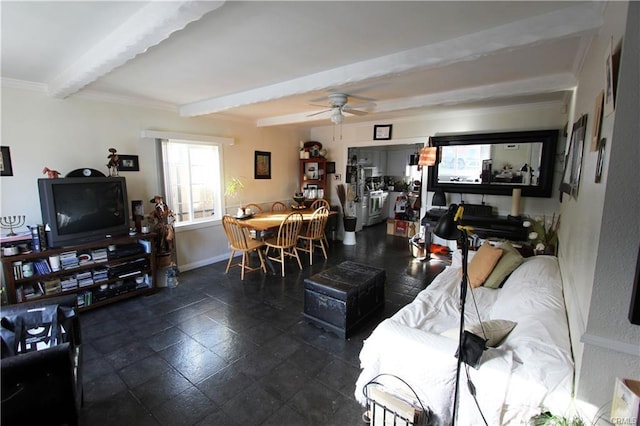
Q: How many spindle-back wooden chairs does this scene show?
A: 6